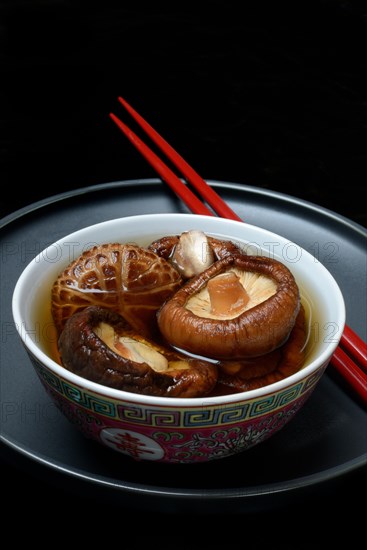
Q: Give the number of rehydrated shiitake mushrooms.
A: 5